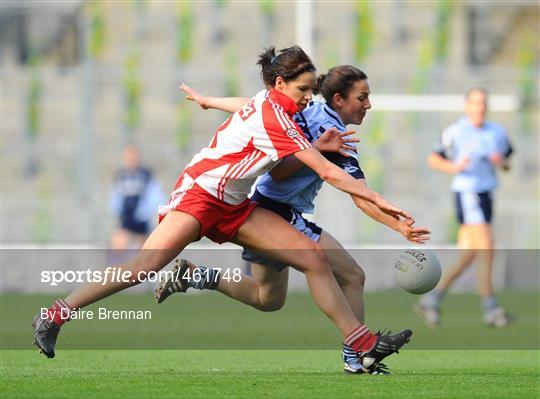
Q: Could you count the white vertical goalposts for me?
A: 1